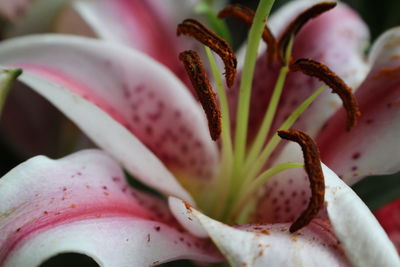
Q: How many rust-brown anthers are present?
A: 6